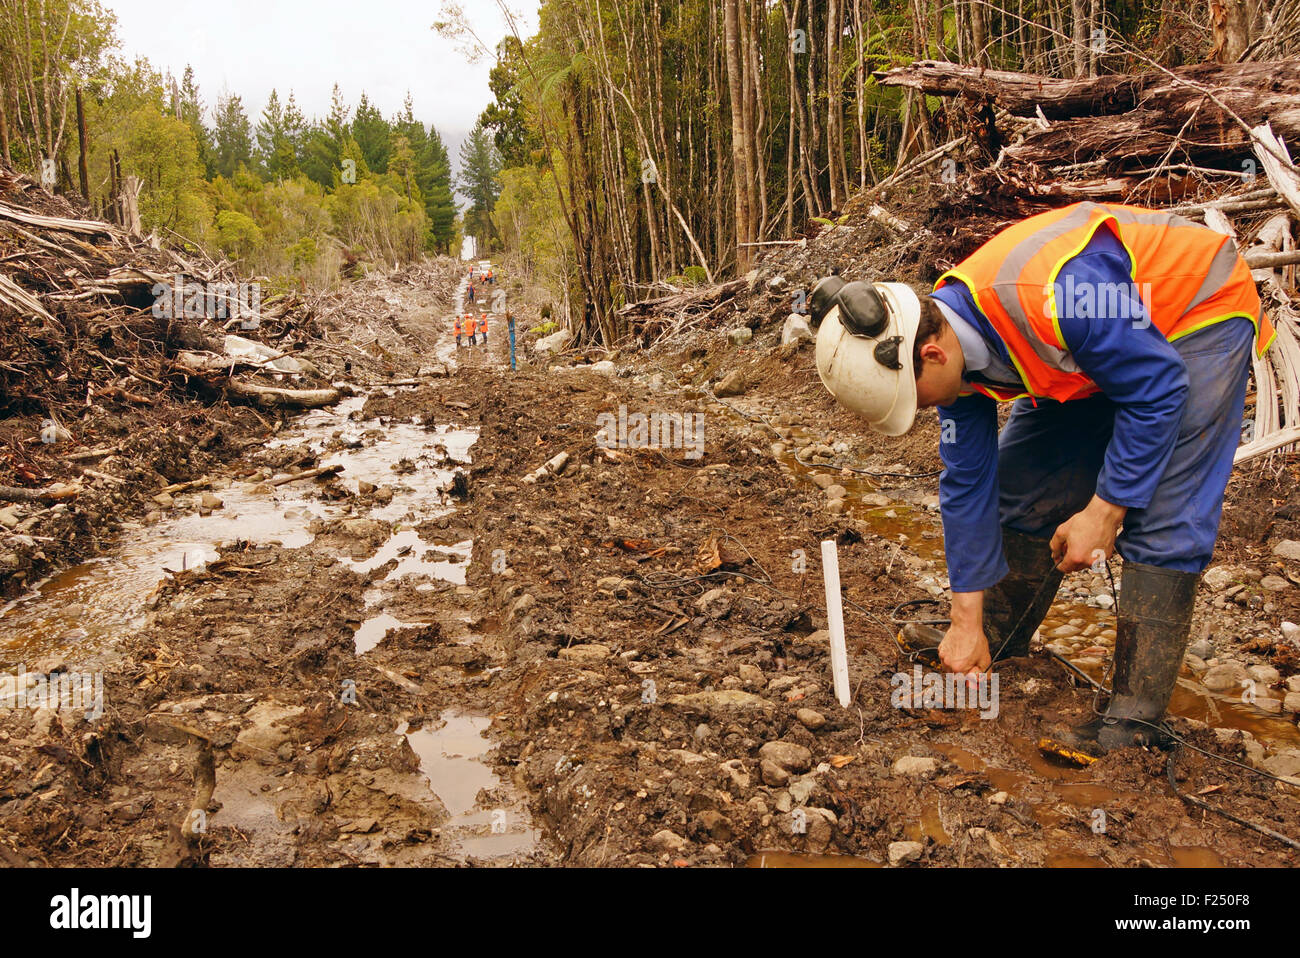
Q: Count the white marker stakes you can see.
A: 1